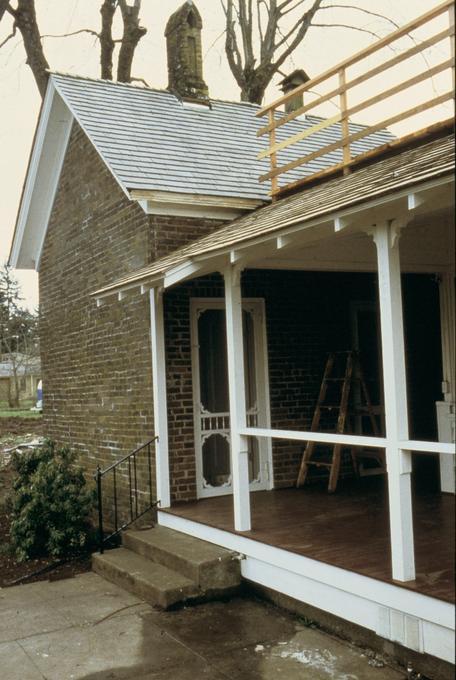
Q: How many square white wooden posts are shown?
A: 3